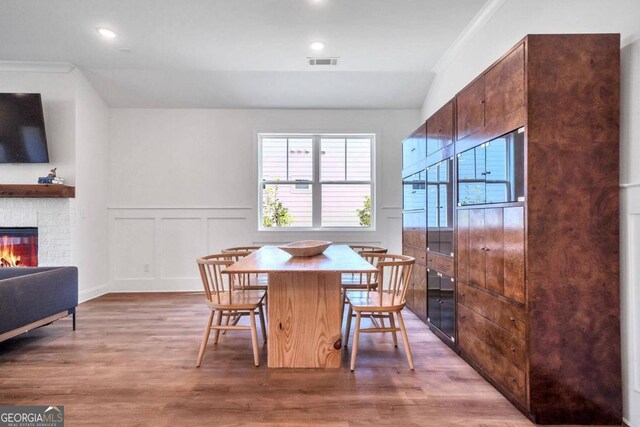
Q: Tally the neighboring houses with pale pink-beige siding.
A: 1